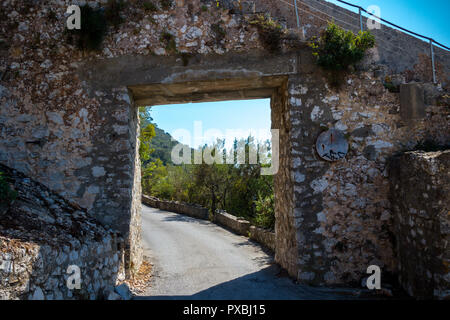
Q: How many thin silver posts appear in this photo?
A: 3